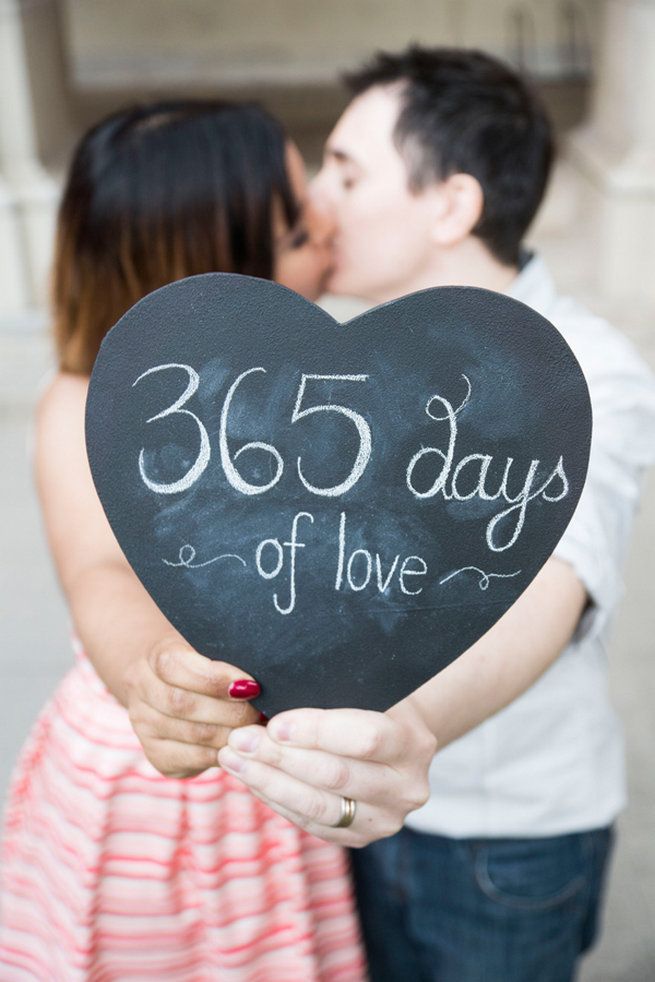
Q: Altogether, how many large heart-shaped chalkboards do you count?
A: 1